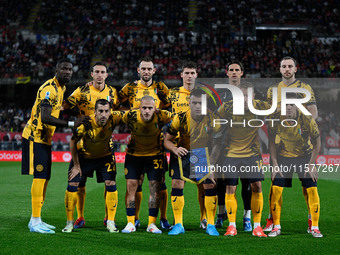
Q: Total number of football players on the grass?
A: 11